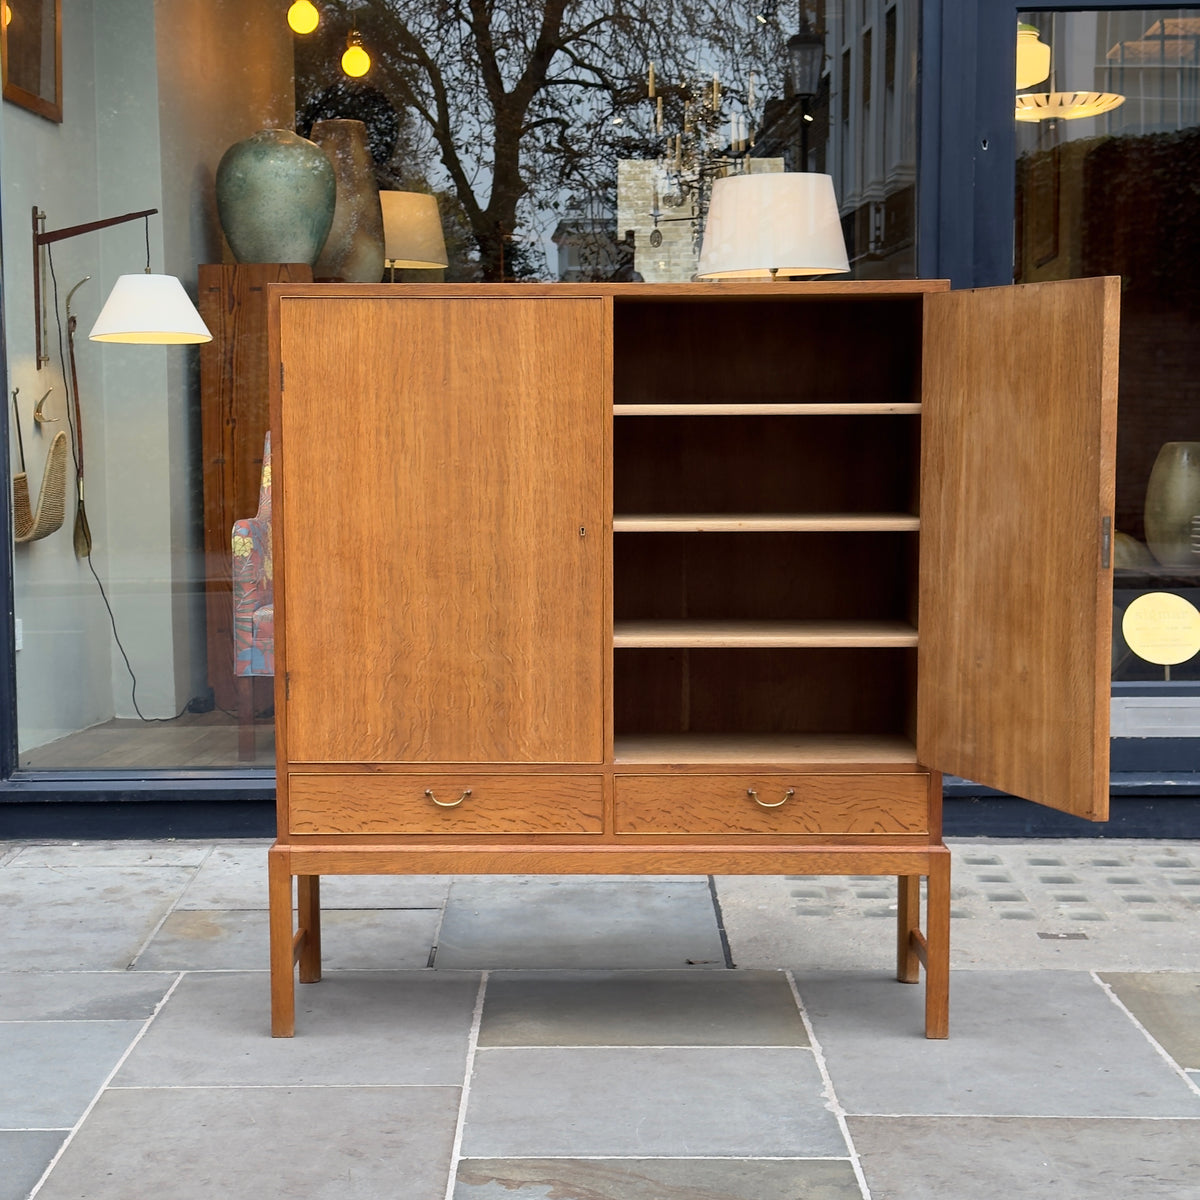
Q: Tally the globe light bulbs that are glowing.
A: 2